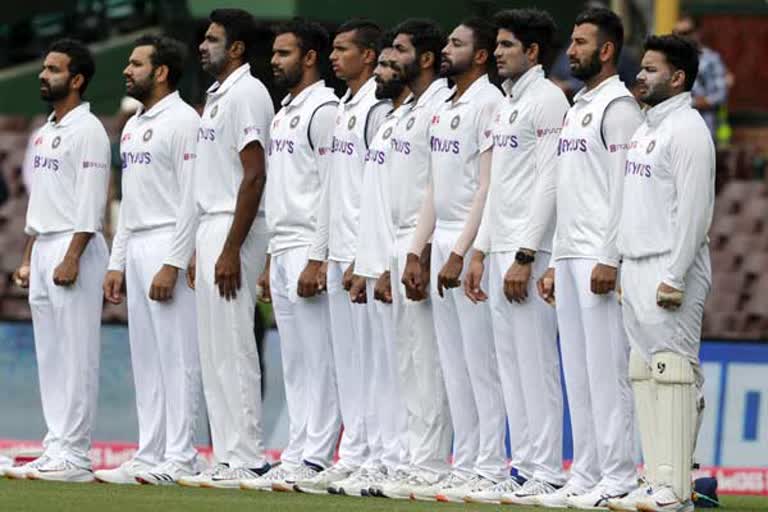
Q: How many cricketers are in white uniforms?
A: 11